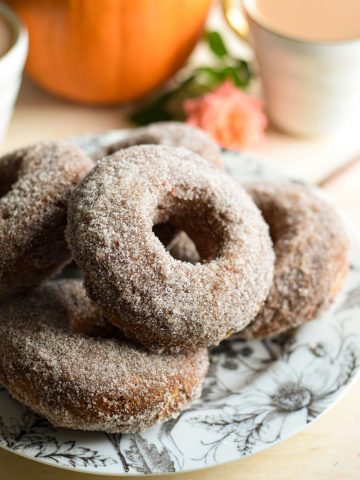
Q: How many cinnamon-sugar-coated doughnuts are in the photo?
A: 5